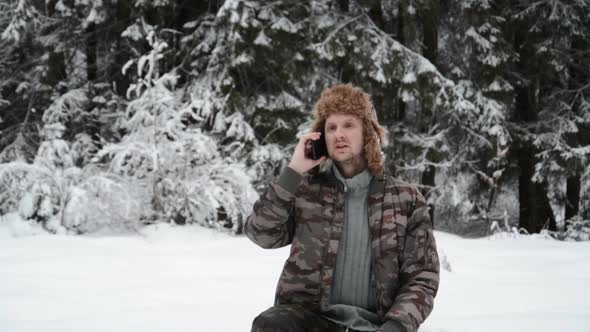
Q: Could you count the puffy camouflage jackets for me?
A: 1